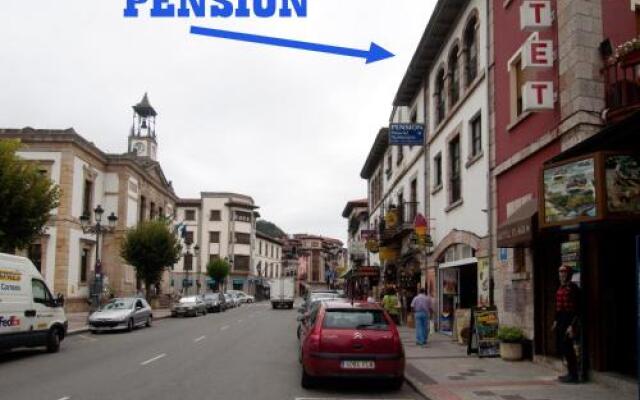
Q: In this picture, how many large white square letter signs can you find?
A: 3